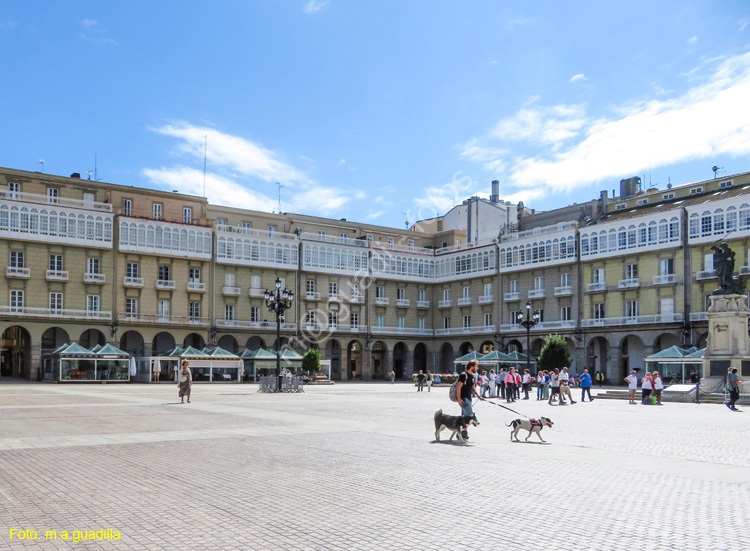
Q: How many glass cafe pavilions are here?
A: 5